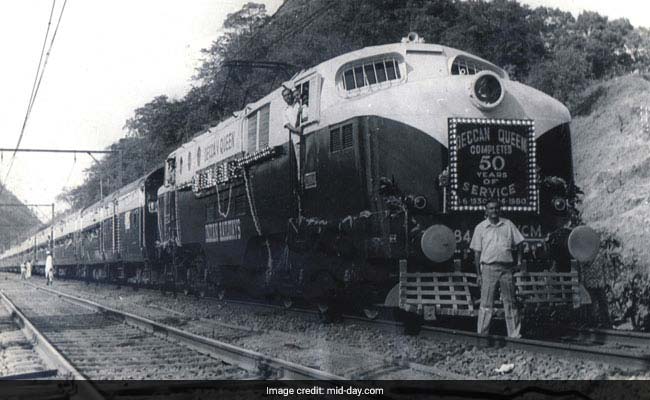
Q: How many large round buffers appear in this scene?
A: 2